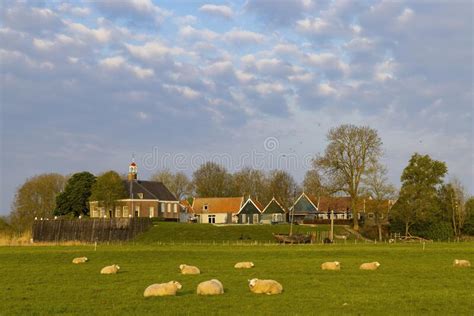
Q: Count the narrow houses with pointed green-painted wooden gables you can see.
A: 3